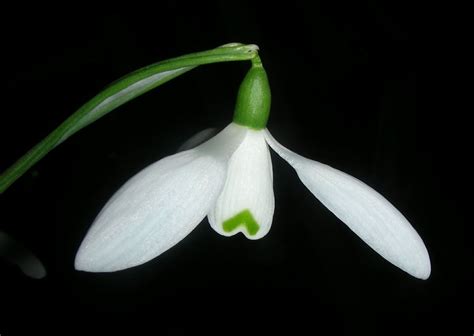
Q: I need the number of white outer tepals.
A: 2